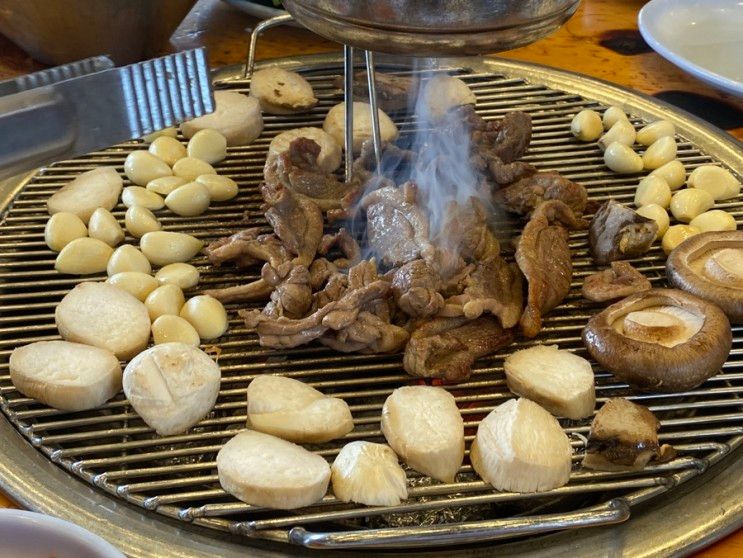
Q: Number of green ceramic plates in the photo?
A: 0